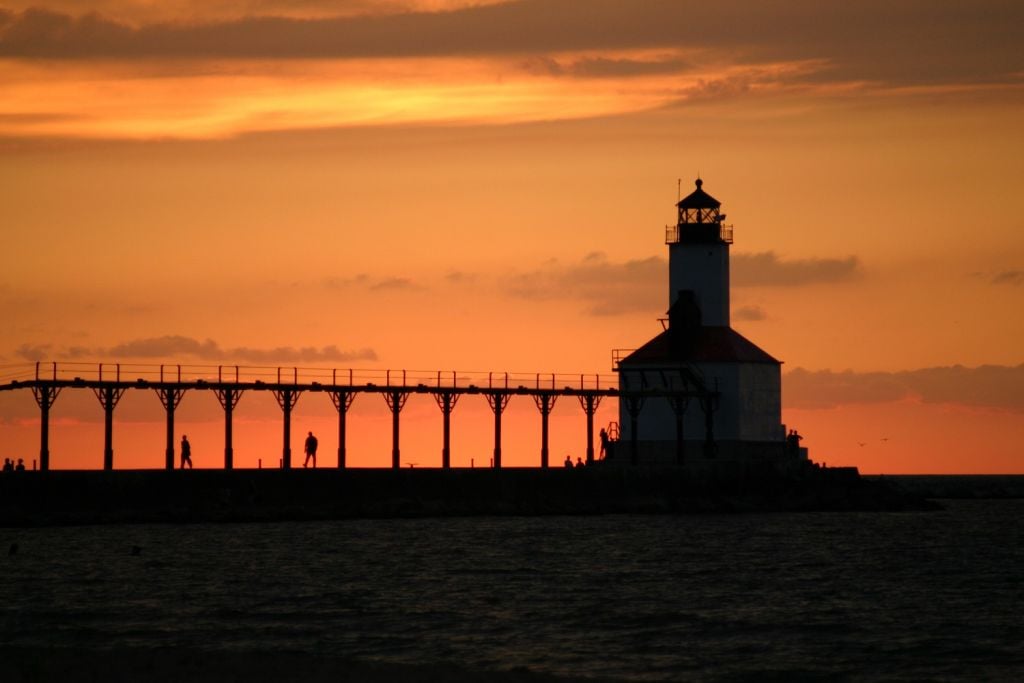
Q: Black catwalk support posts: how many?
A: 14